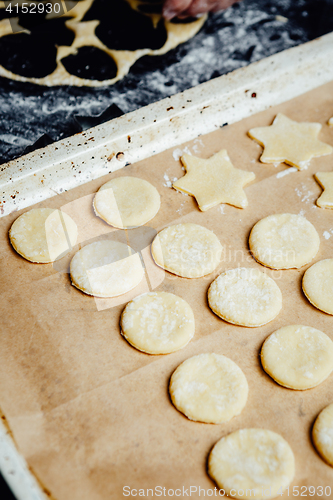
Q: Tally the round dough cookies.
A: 12